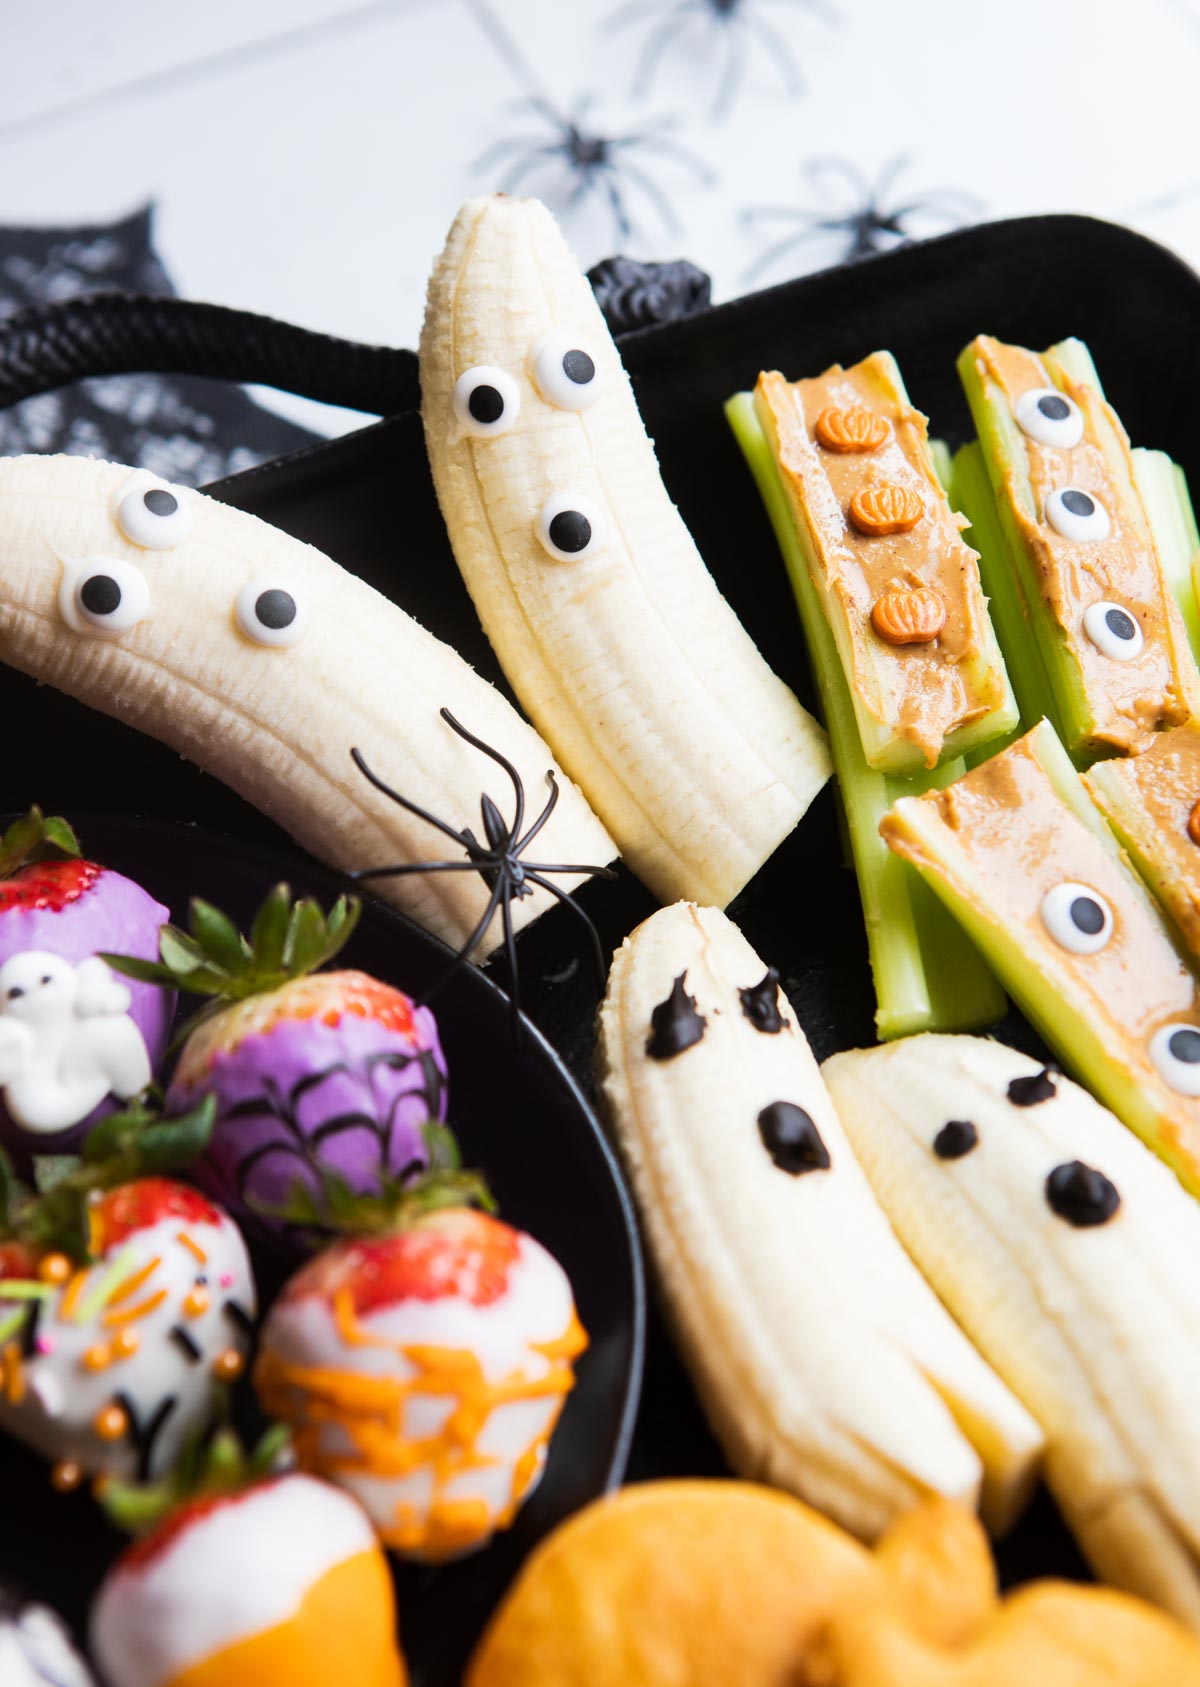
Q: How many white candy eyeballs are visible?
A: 11